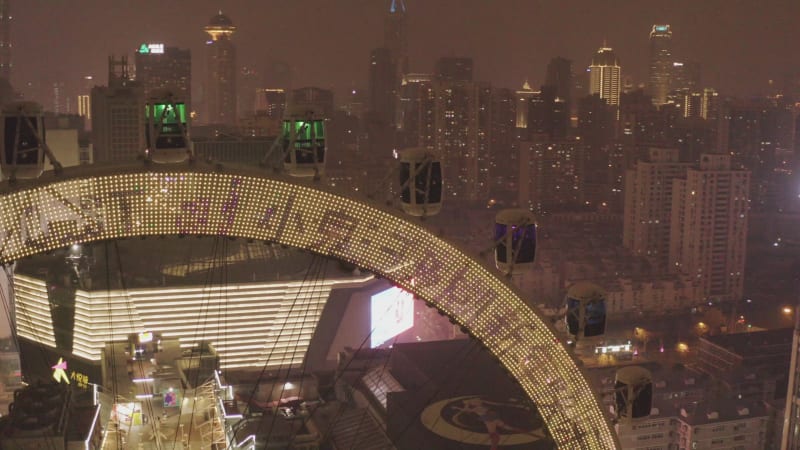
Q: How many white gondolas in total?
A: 7